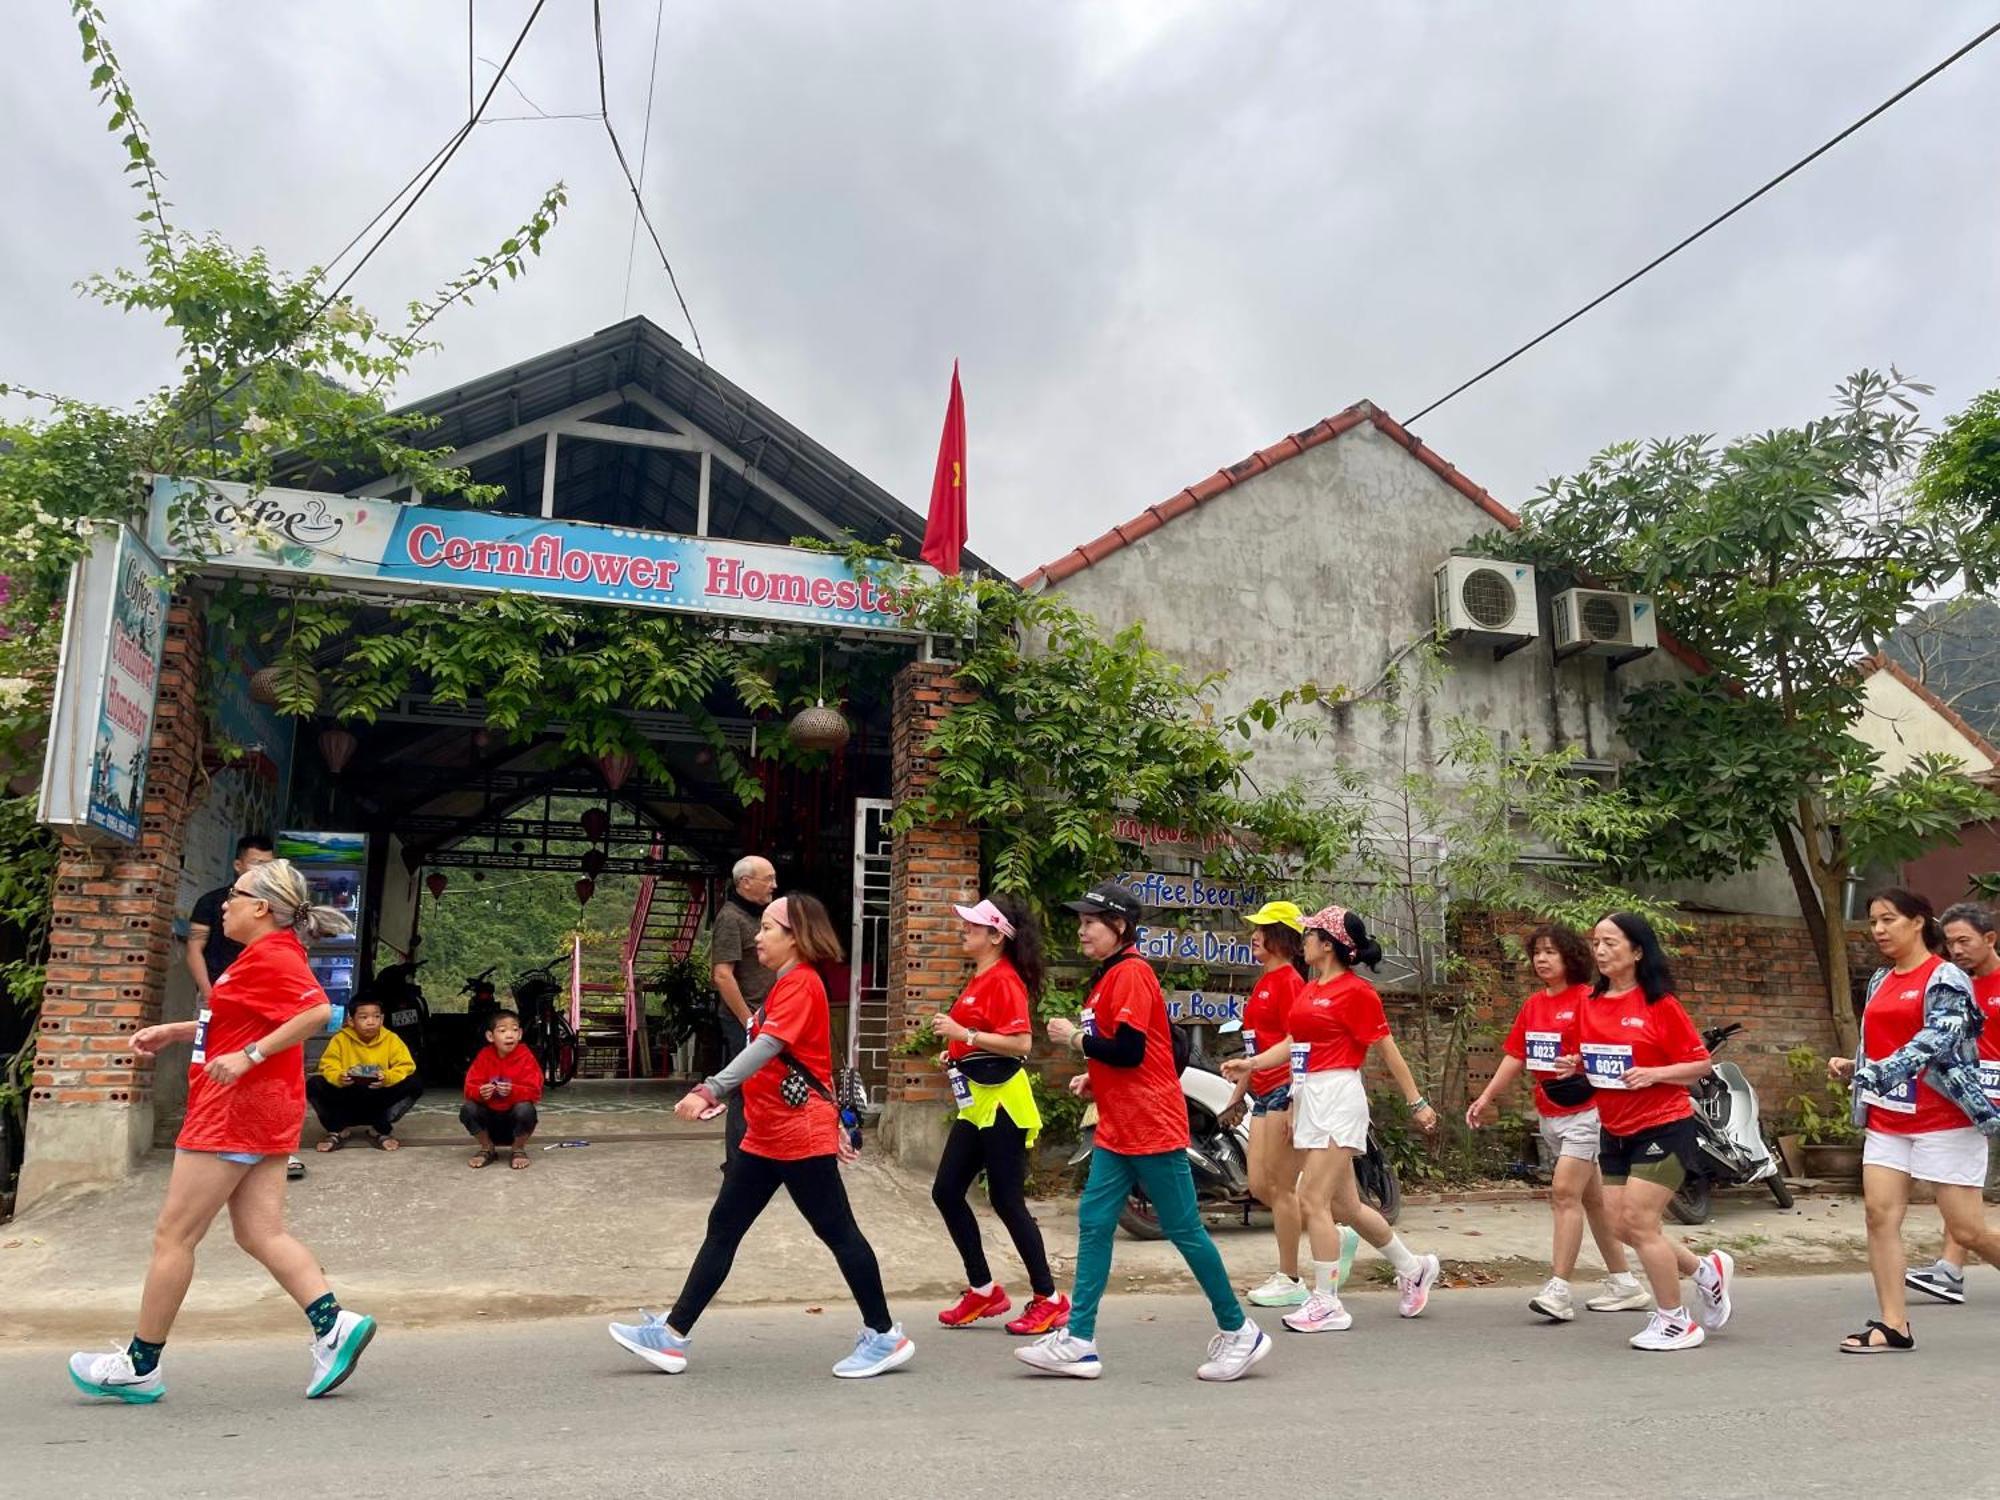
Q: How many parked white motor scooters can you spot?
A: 2